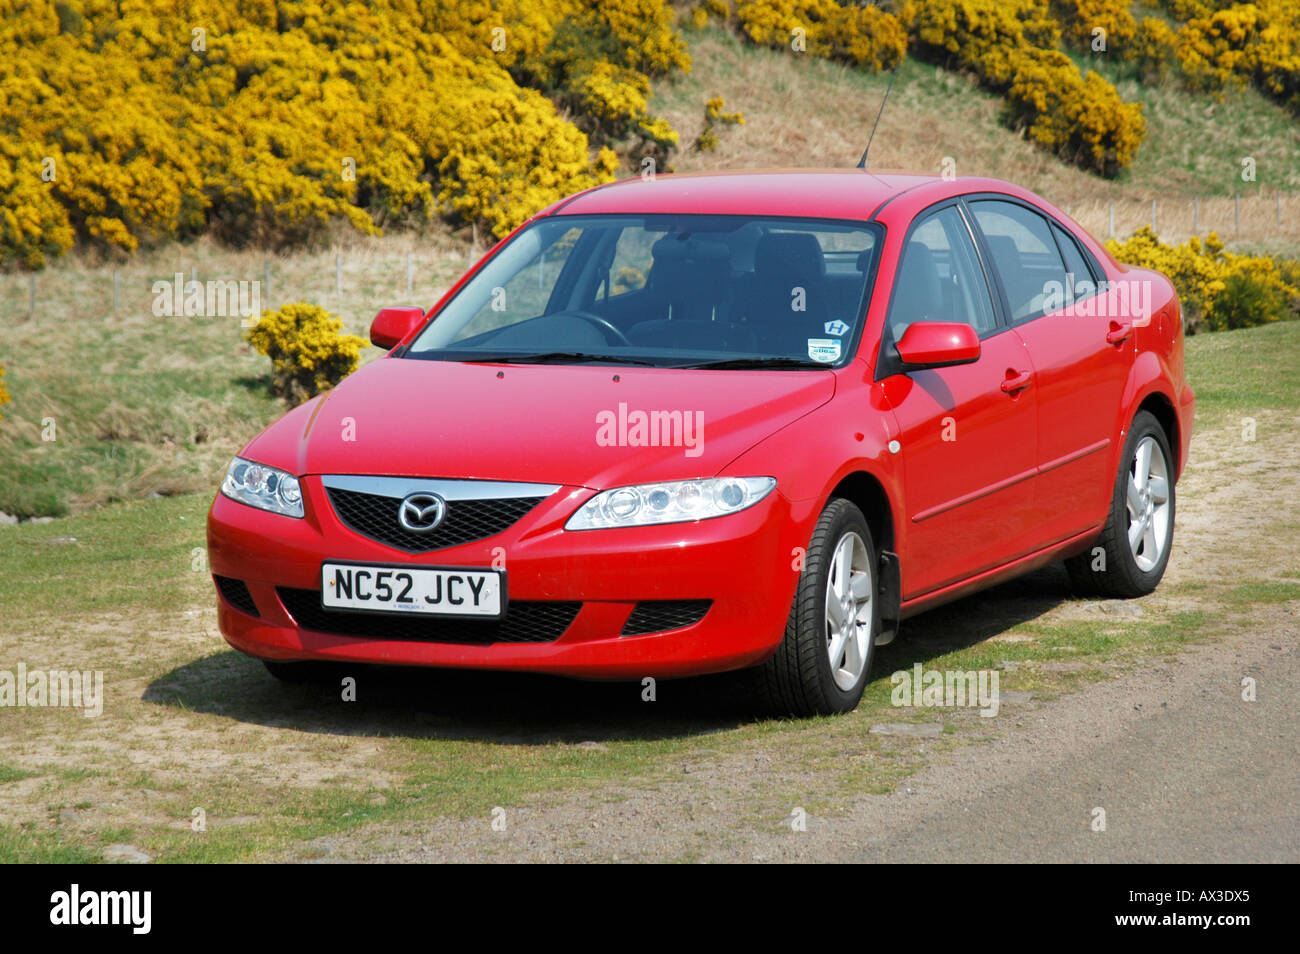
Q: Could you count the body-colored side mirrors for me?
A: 2